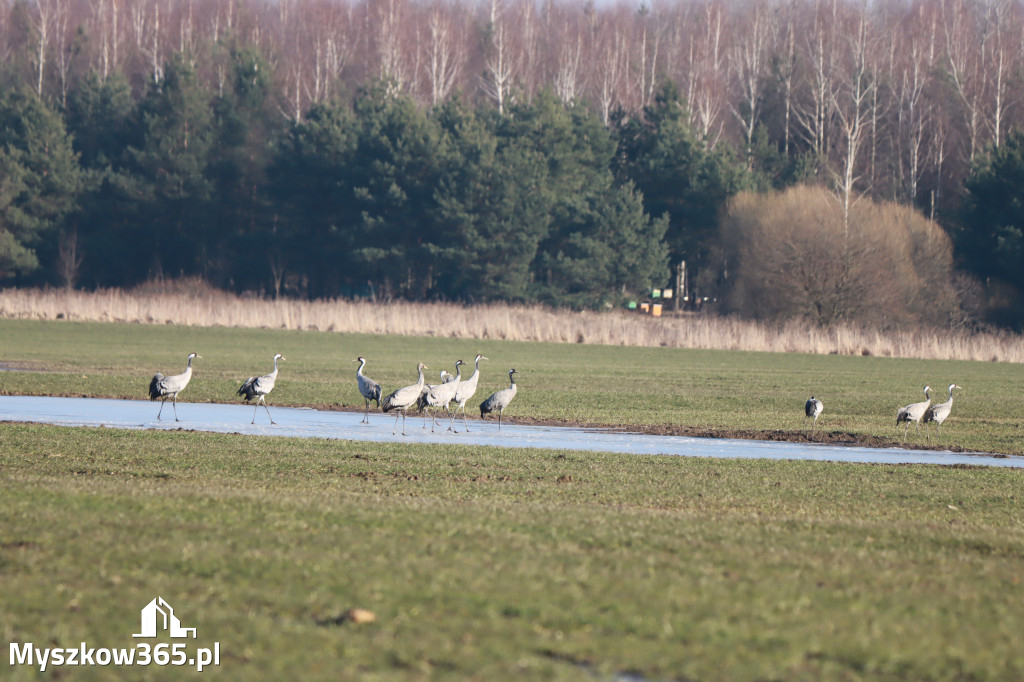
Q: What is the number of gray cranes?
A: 11